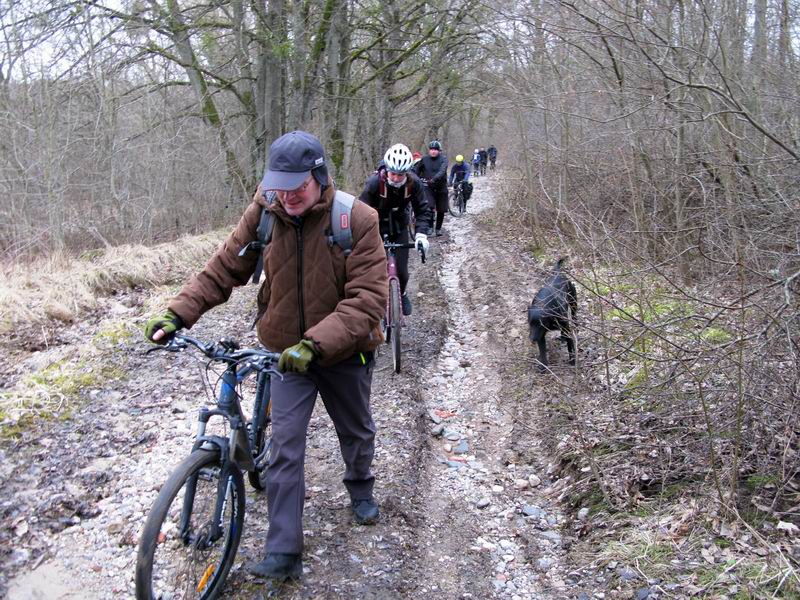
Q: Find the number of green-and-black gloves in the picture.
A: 2